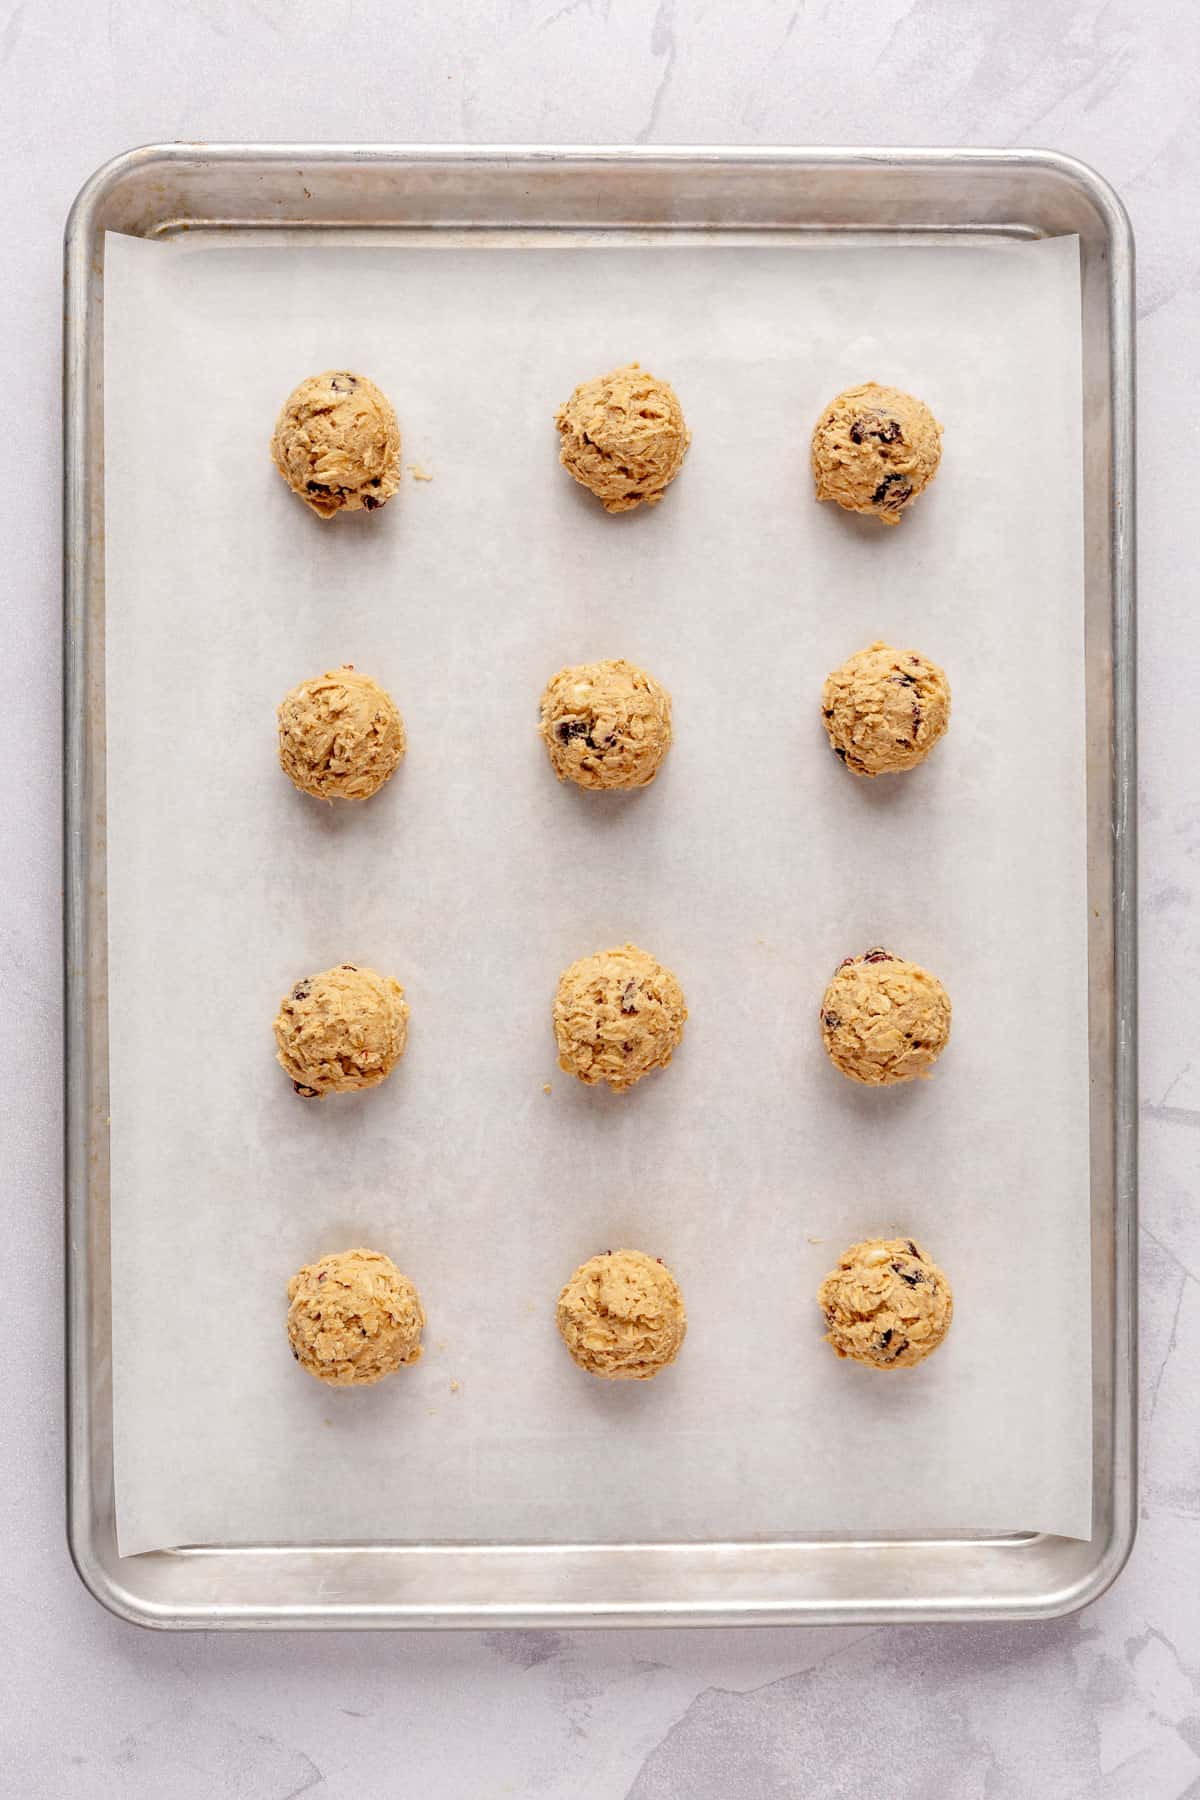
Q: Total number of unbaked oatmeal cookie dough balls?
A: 12